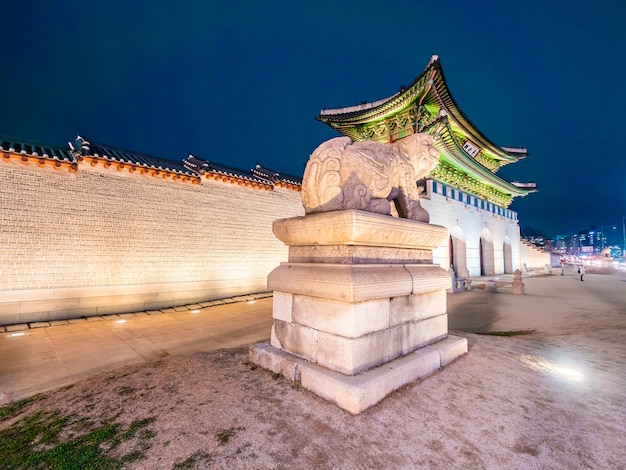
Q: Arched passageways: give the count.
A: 3